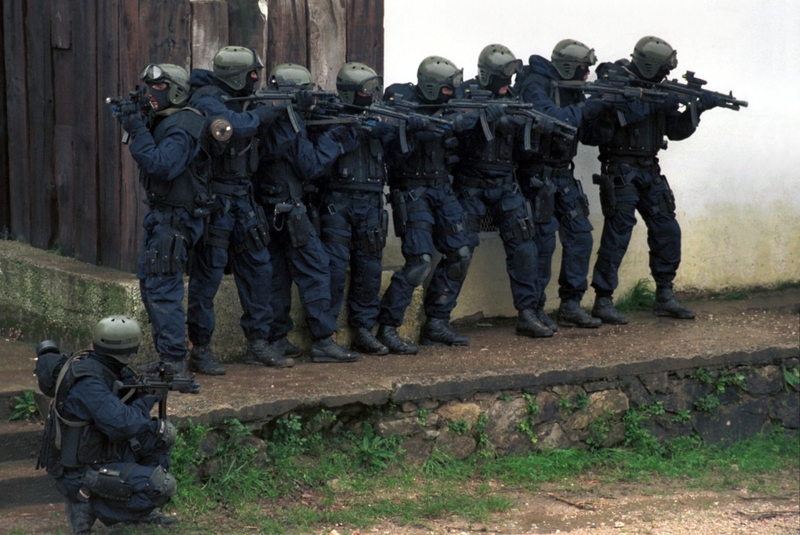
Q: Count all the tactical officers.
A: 9